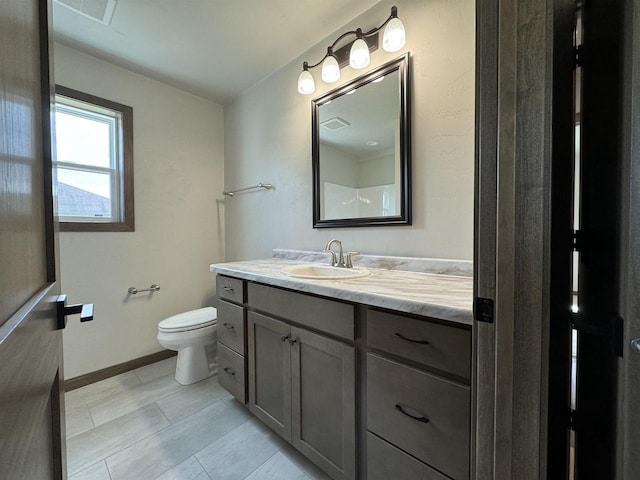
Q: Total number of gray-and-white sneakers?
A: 0